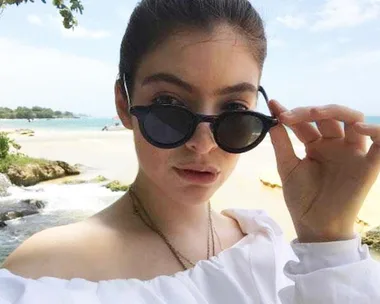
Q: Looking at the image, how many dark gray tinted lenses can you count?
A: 2